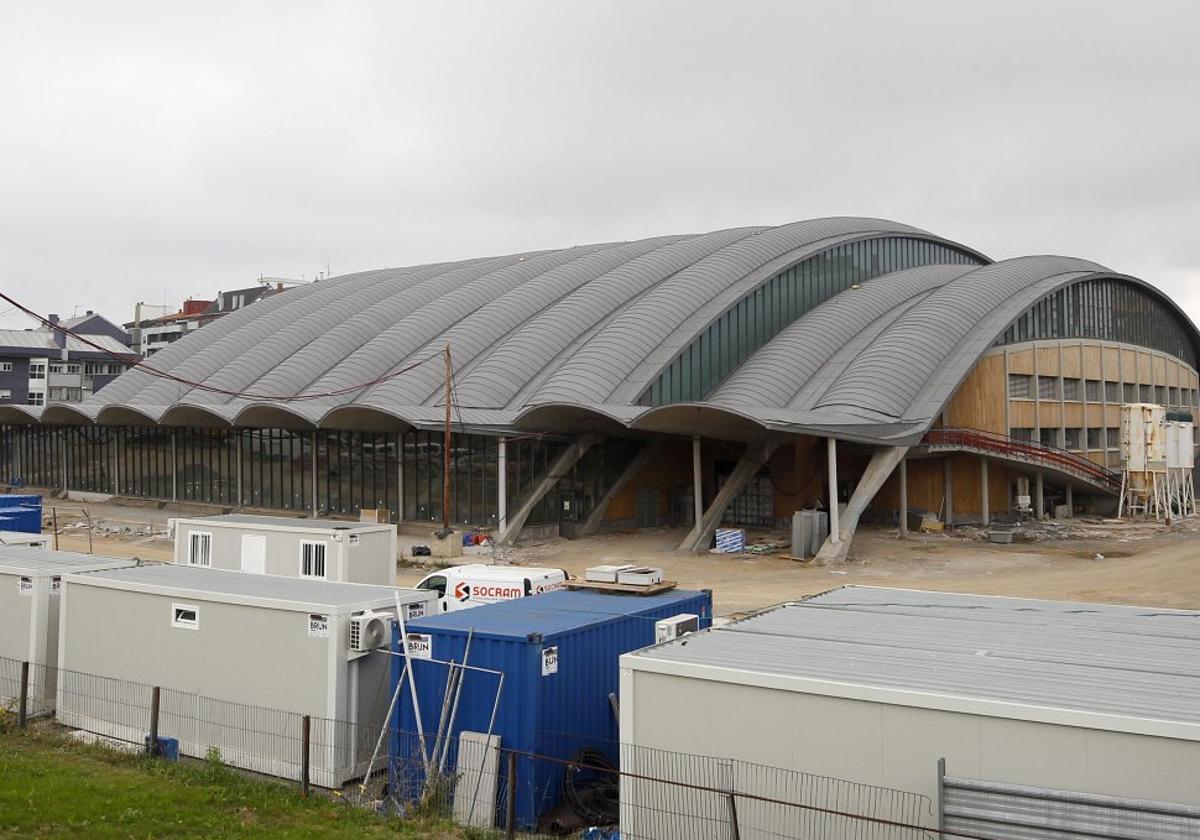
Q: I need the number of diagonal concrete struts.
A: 4